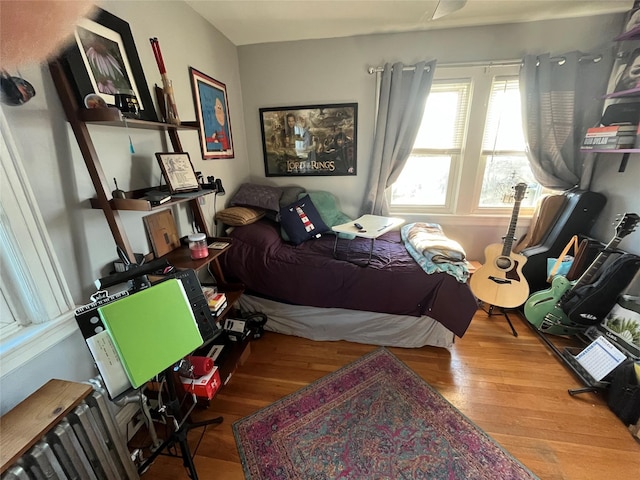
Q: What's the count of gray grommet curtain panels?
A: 2